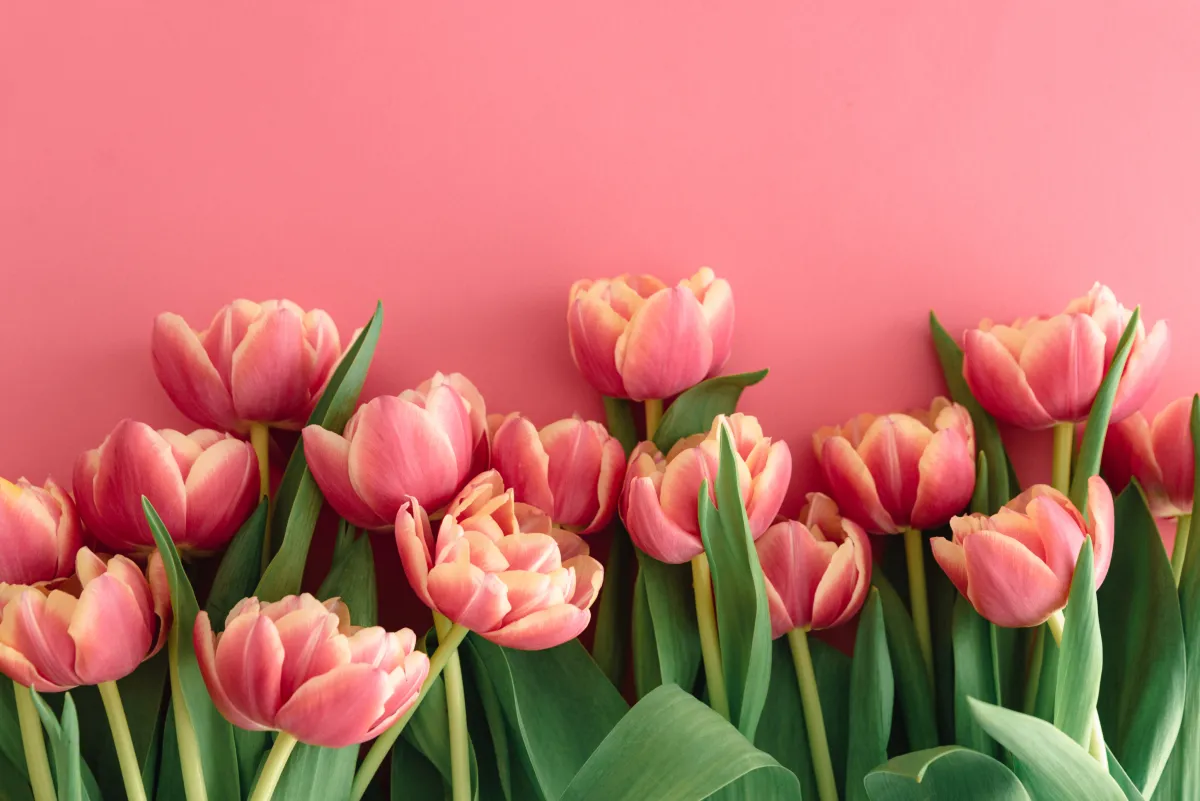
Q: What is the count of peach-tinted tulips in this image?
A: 15